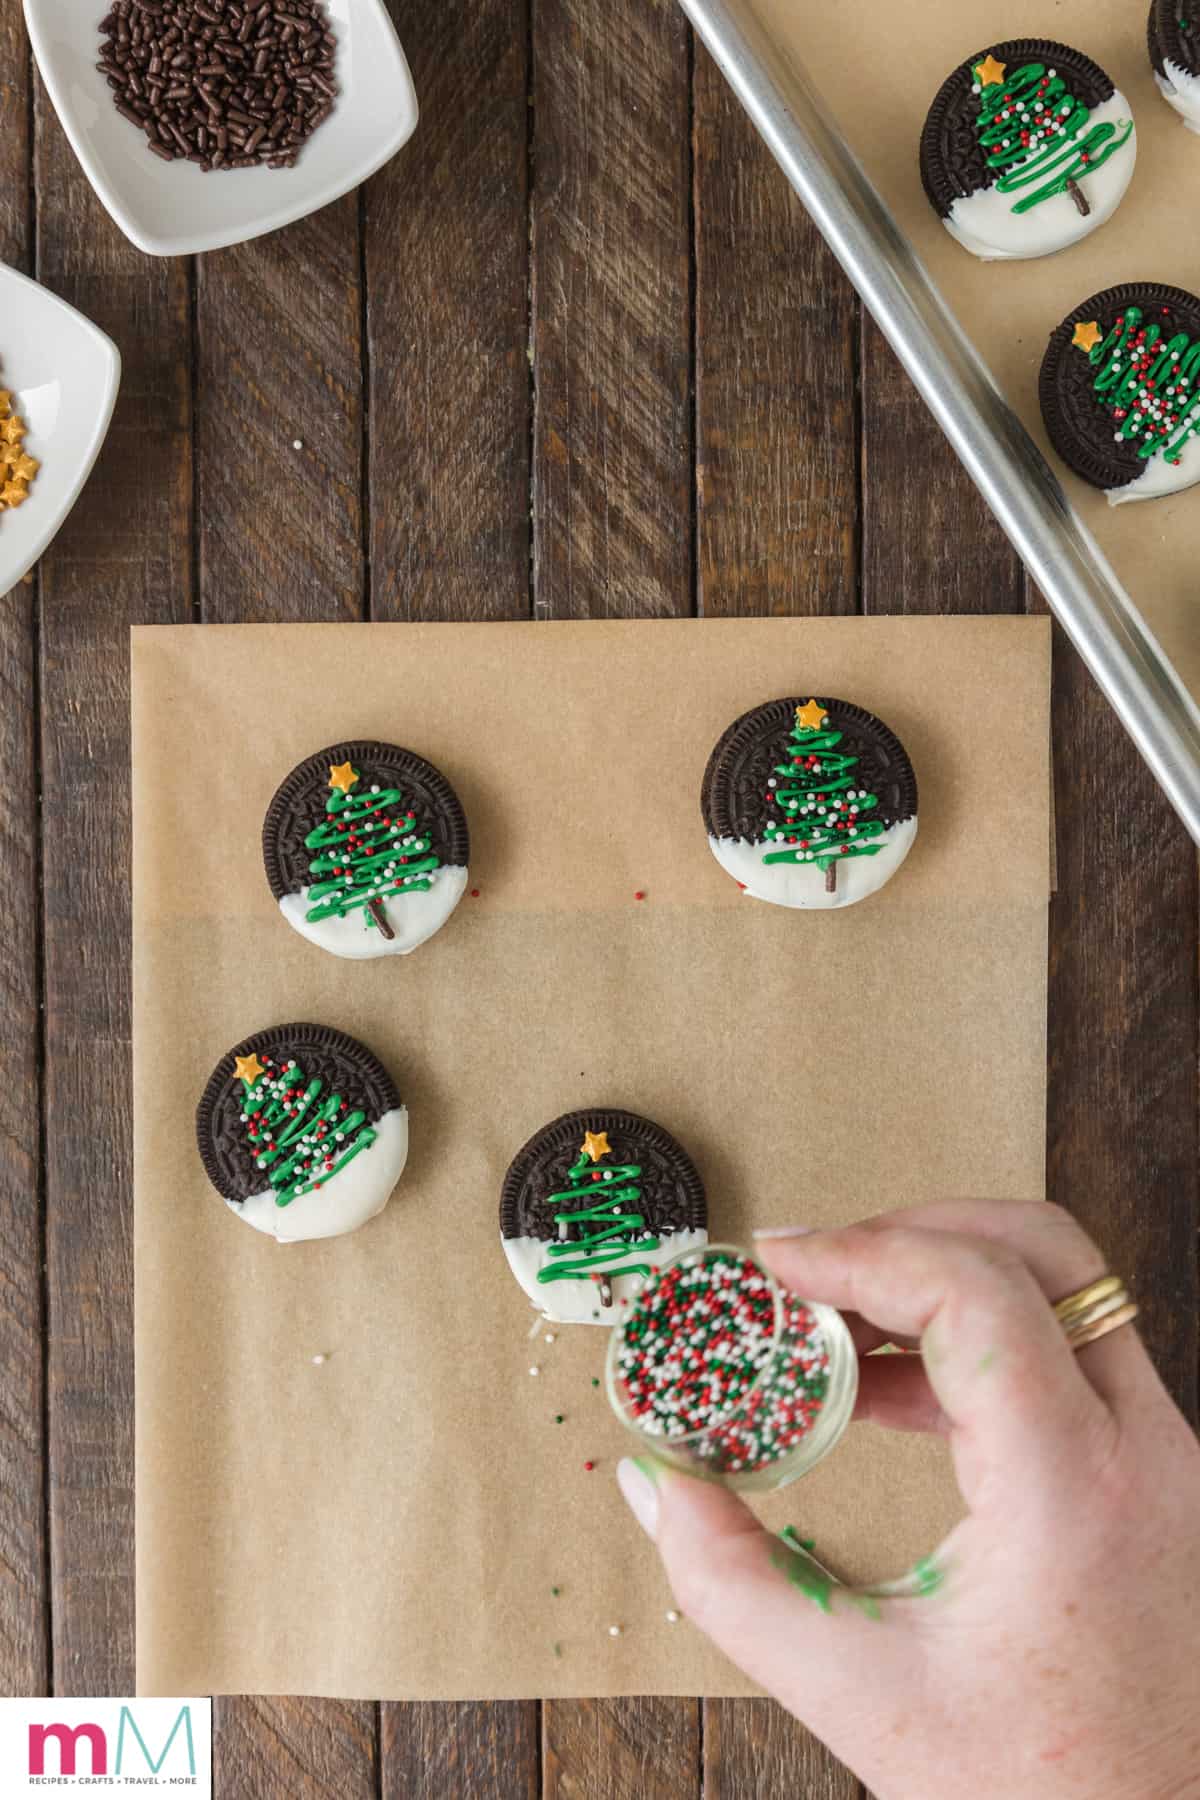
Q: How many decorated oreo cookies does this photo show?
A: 7